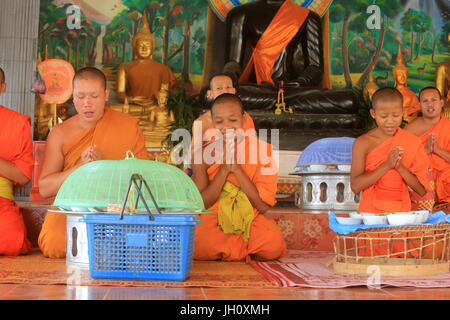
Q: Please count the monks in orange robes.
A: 6